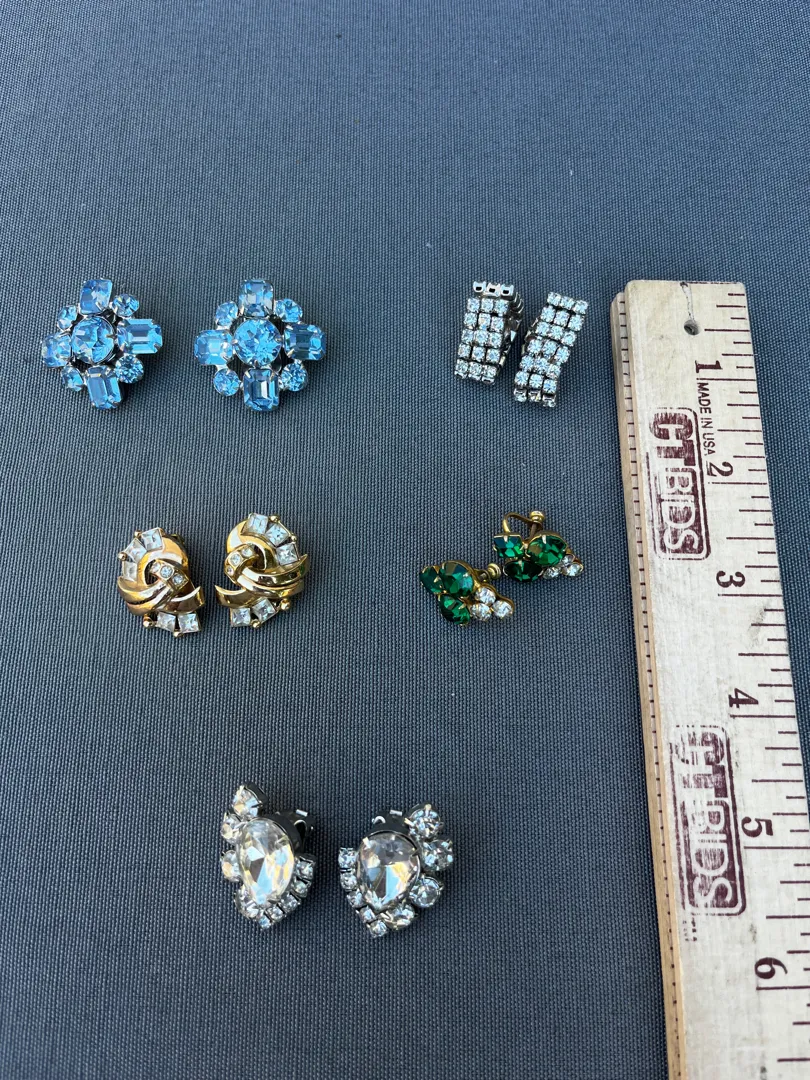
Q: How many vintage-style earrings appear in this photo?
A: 10